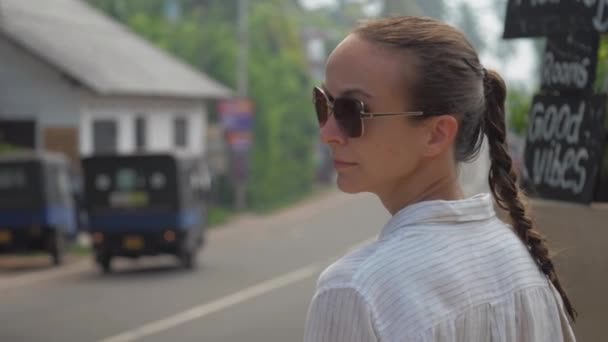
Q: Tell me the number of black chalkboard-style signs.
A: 3